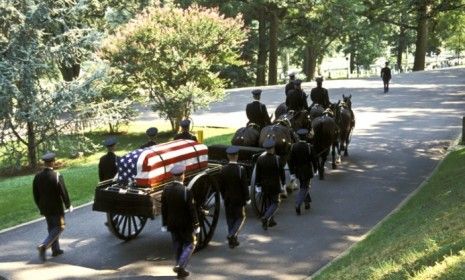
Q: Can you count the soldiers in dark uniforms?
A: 13